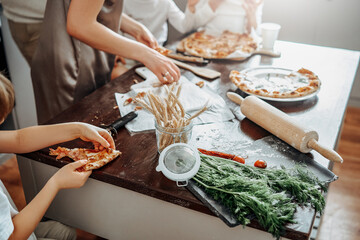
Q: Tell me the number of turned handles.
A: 2